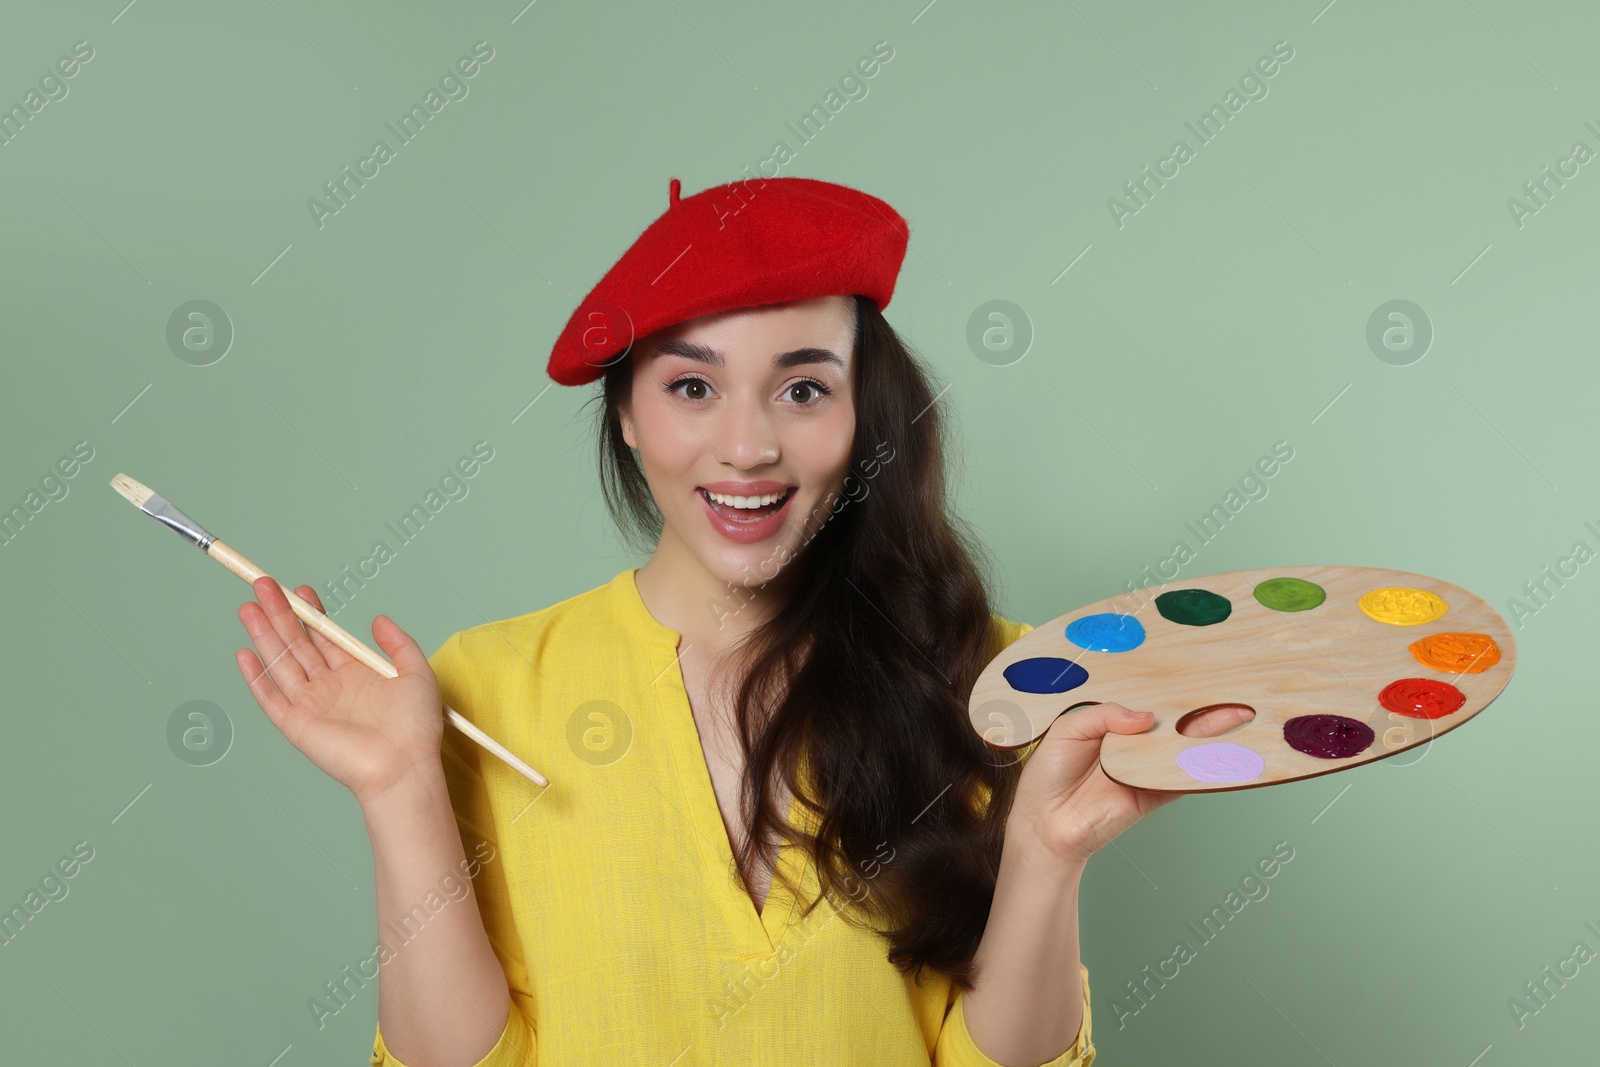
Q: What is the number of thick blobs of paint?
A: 9